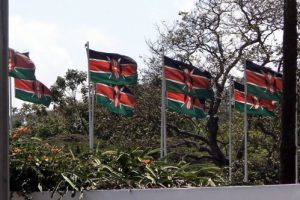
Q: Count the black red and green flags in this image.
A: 8